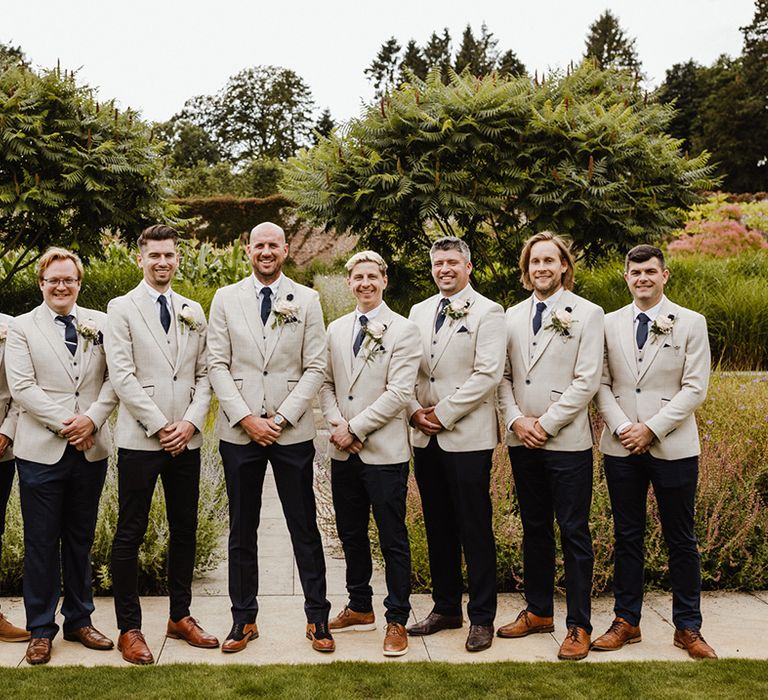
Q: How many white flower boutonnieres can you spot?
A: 7